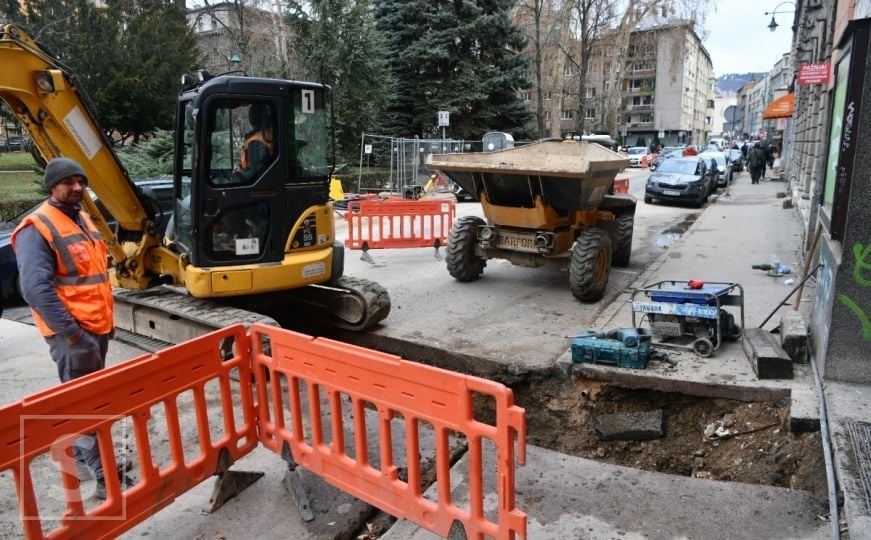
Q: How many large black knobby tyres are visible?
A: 3